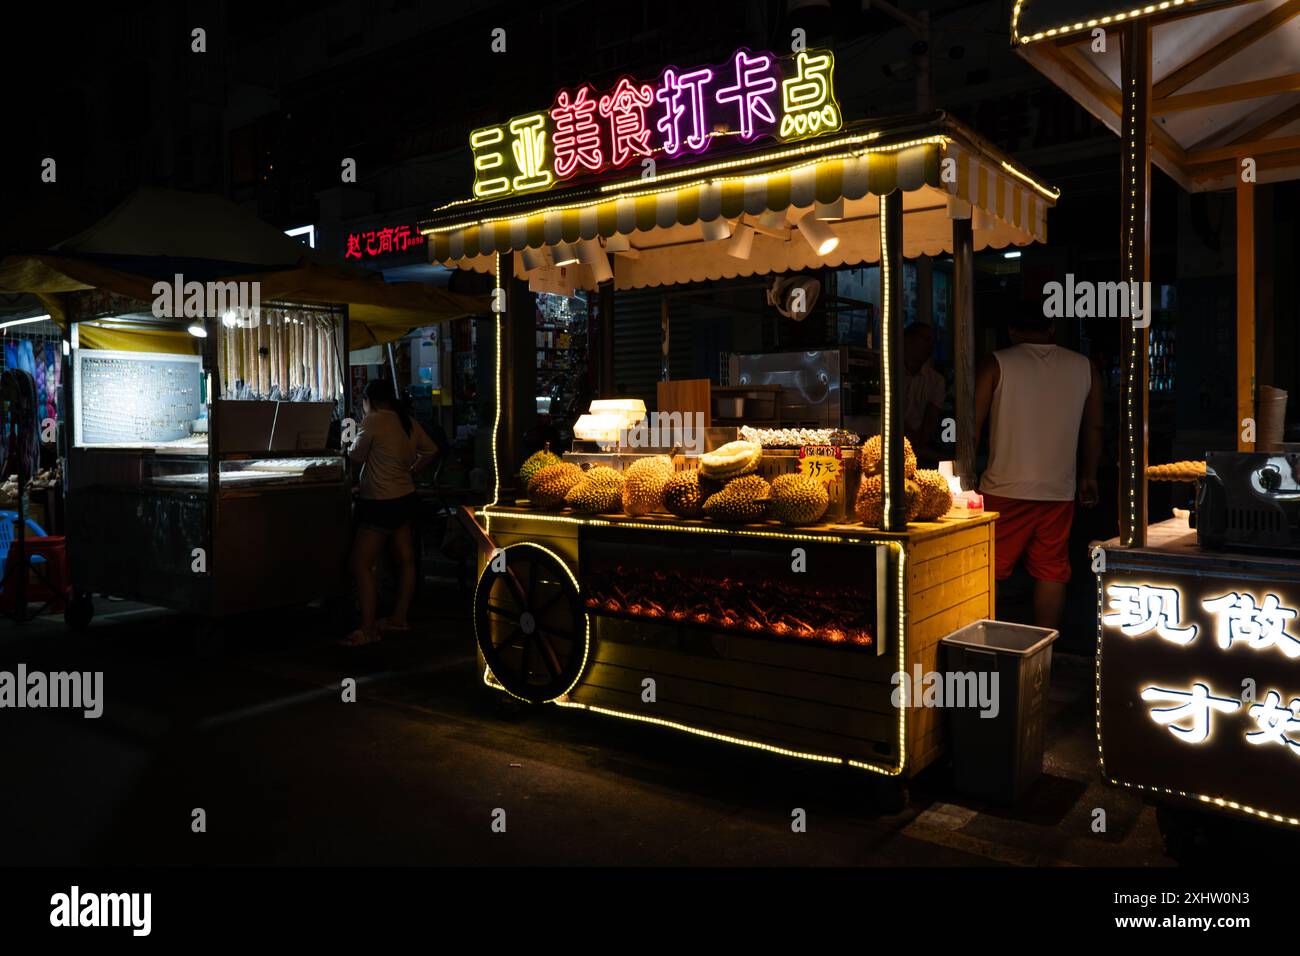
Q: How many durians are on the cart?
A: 11